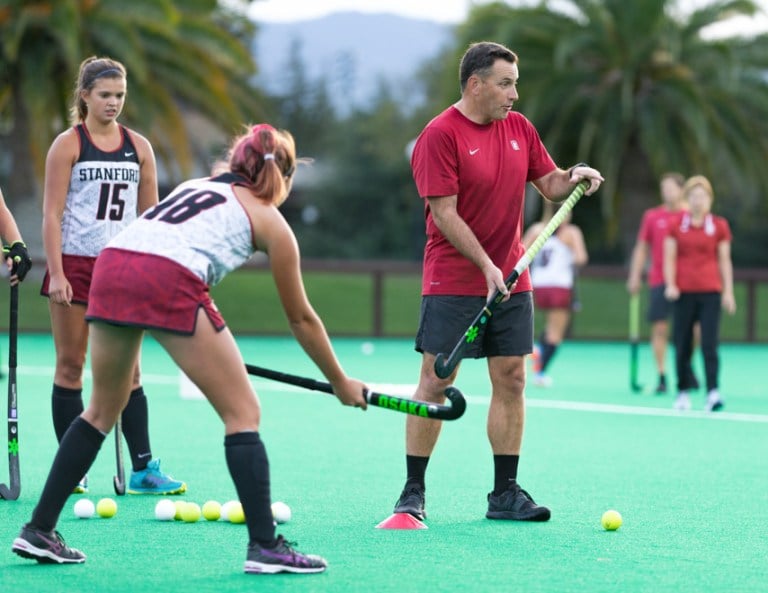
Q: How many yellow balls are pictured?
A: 6